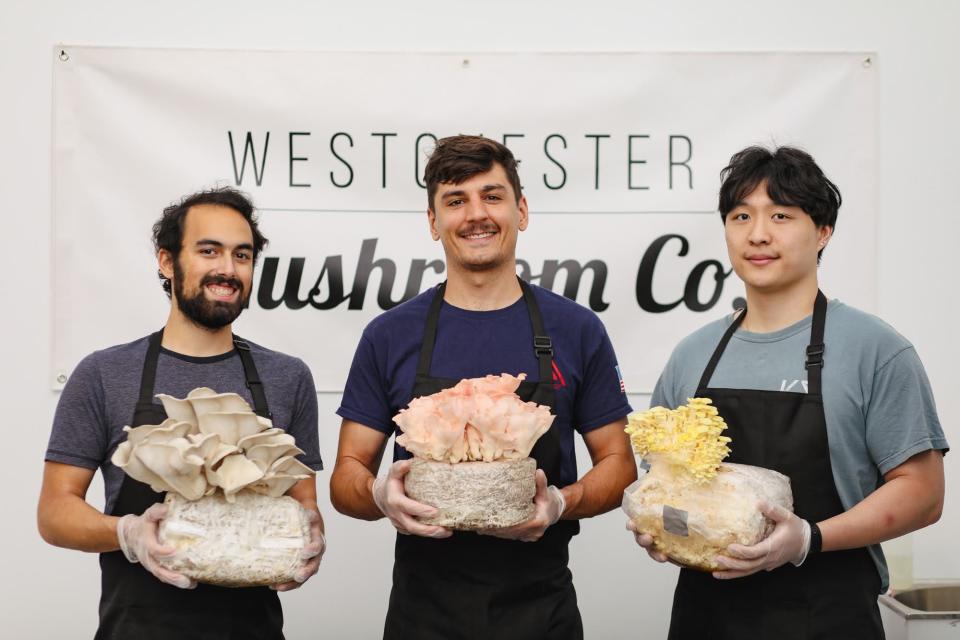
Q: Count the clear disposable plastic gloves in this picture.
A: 6